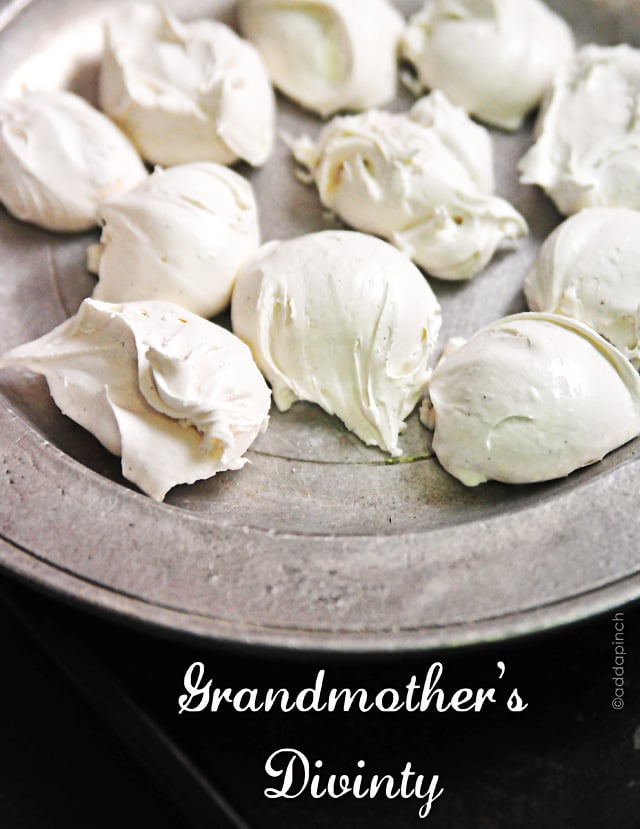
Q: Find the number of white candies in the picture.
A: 11